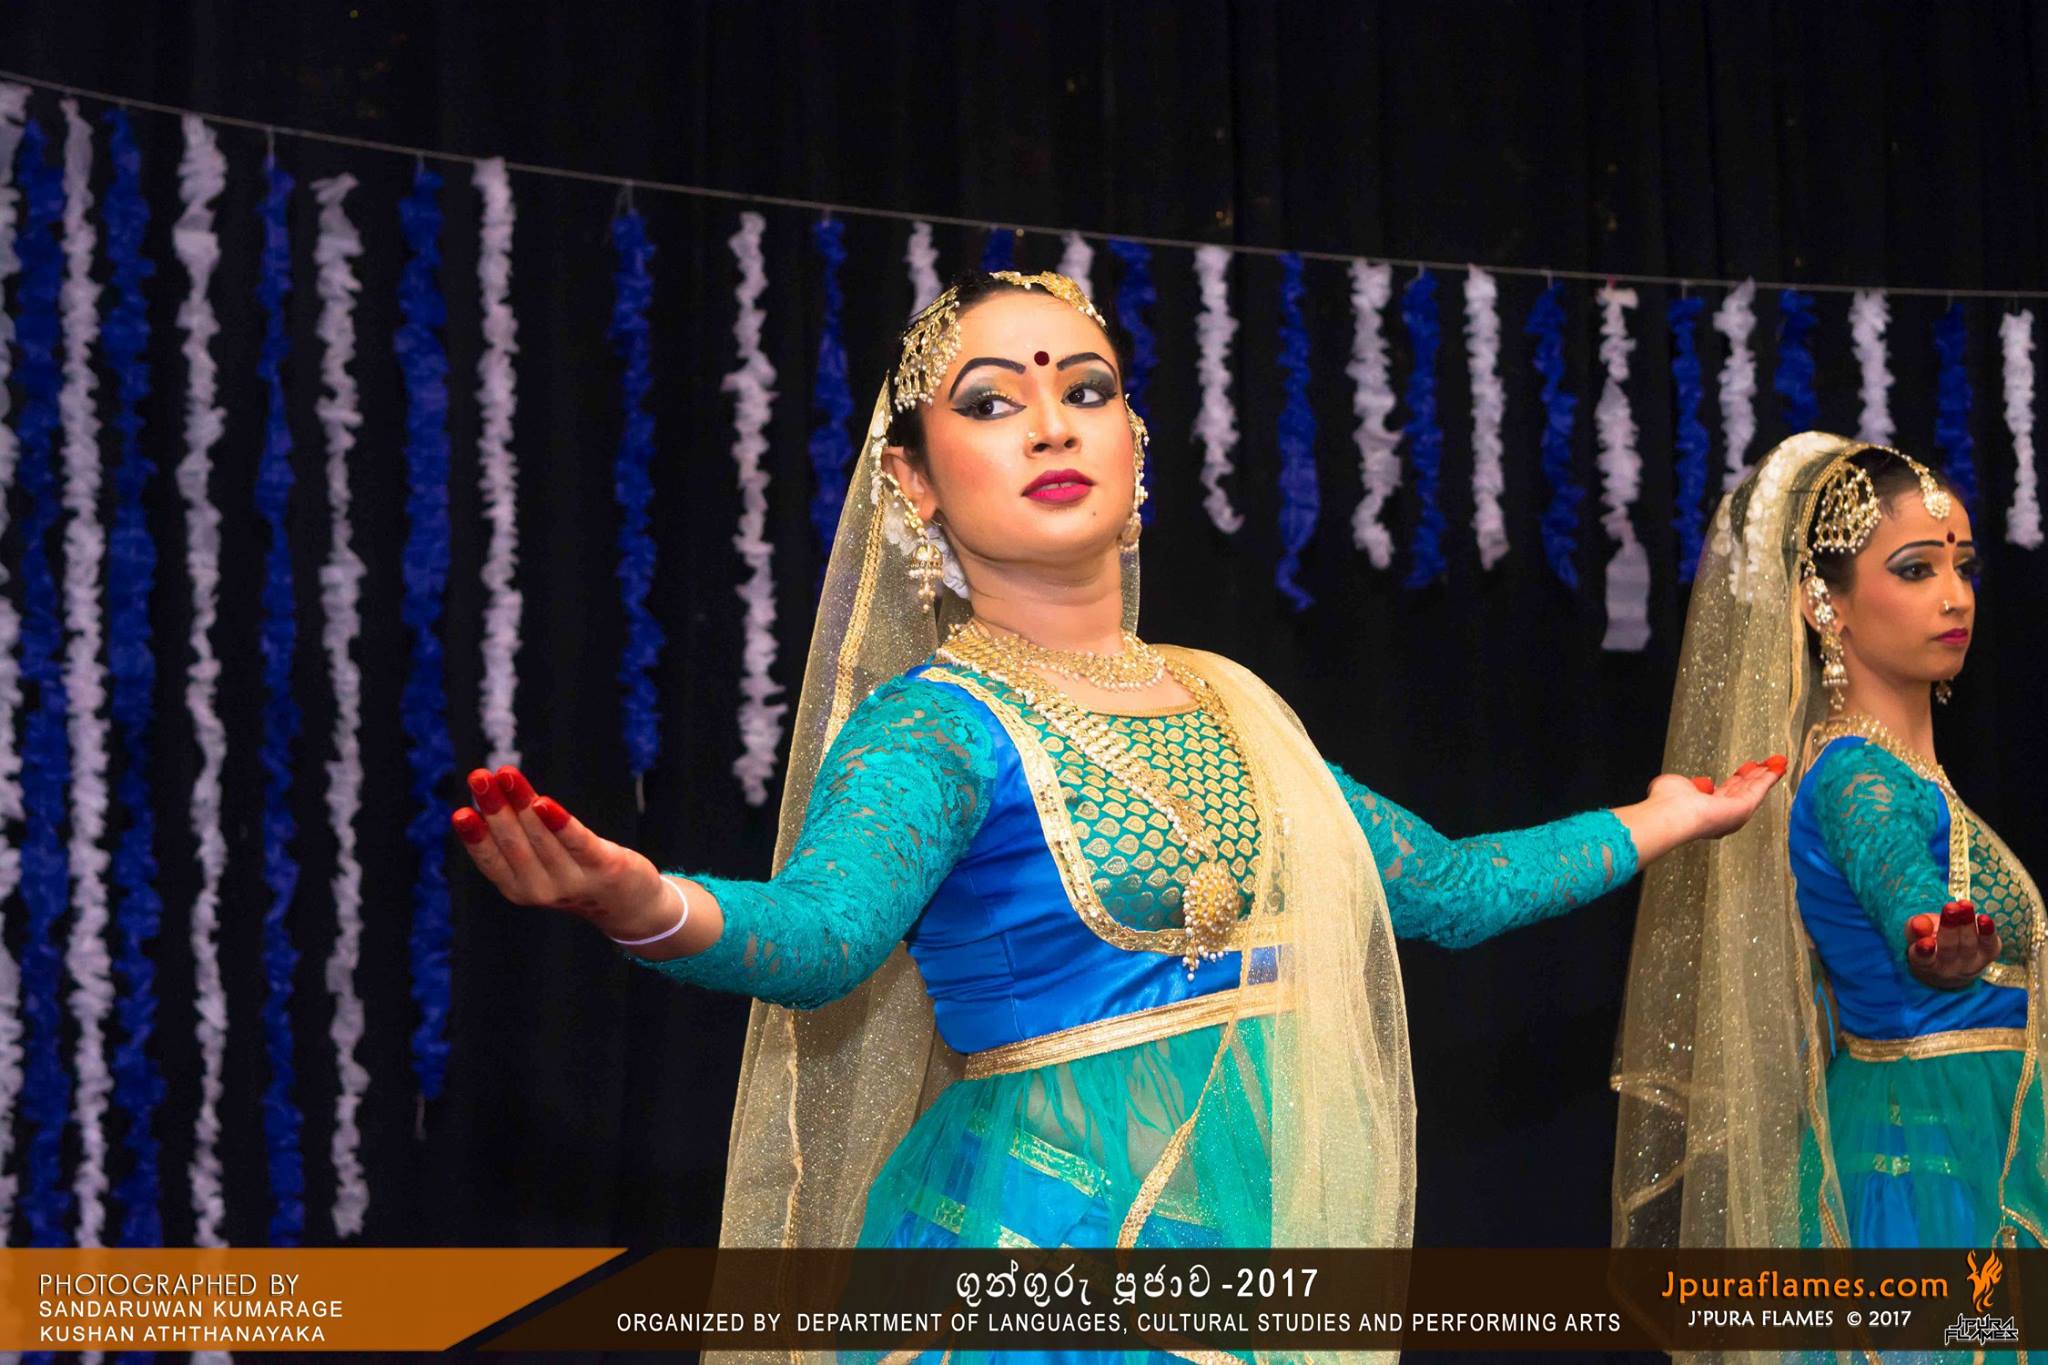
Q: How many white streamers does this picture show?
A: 15